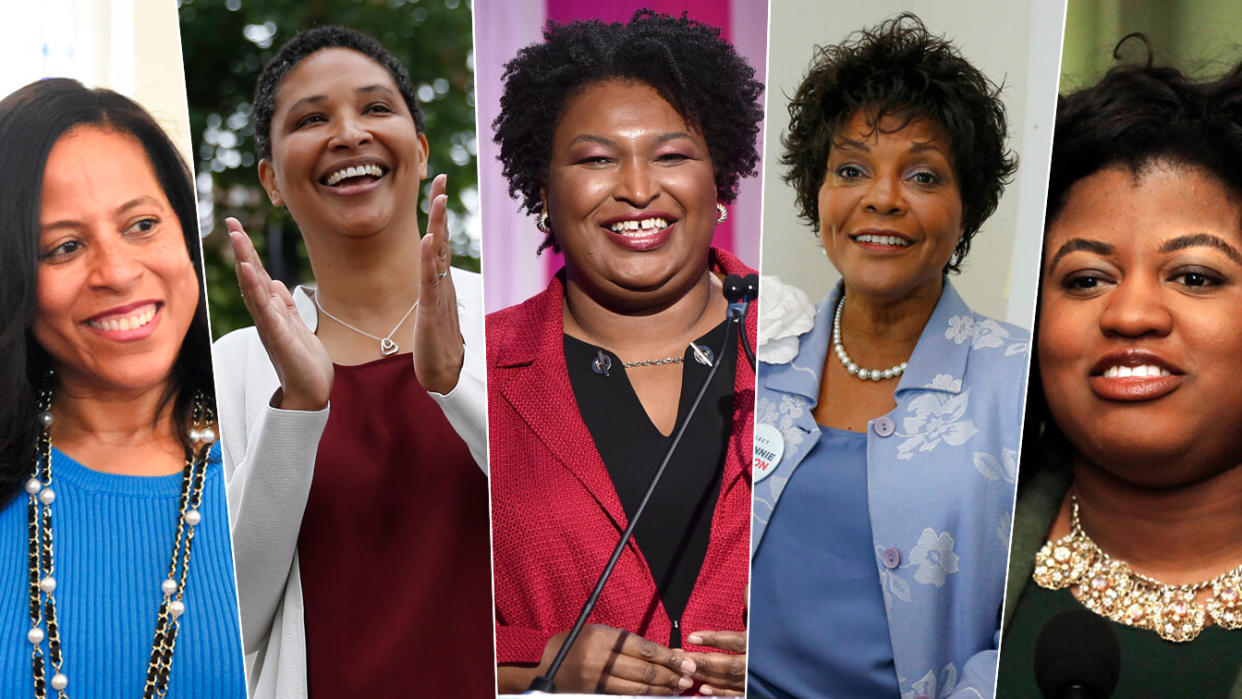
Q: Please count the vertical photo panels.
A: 5